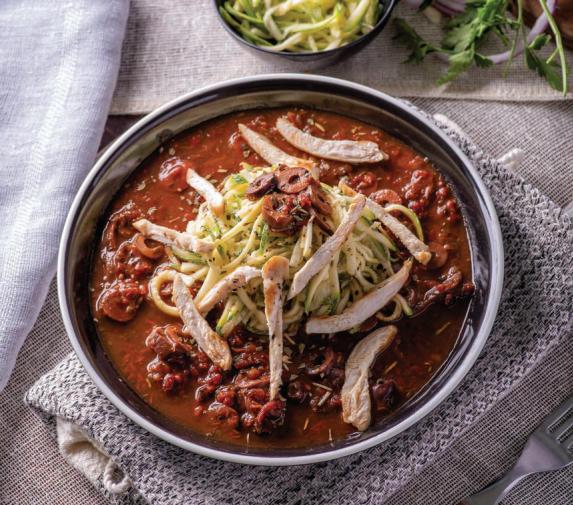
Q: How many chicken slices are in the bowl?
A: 11